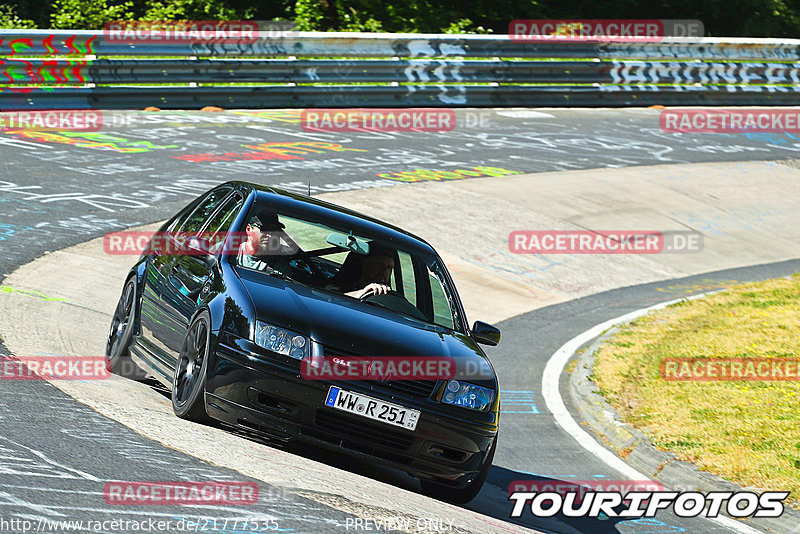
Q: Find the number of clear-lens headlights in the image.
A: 2